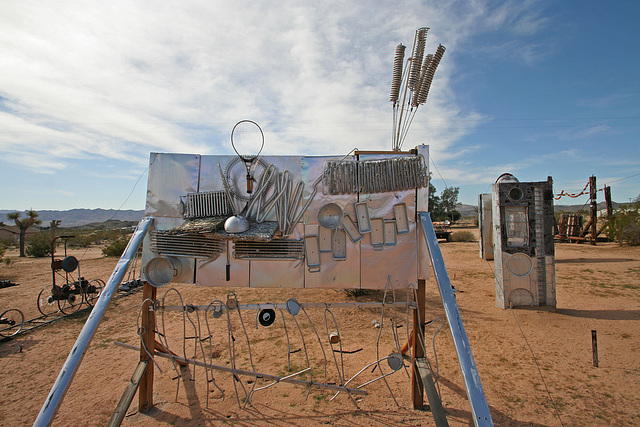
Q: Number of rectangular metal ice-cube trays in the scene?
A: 8